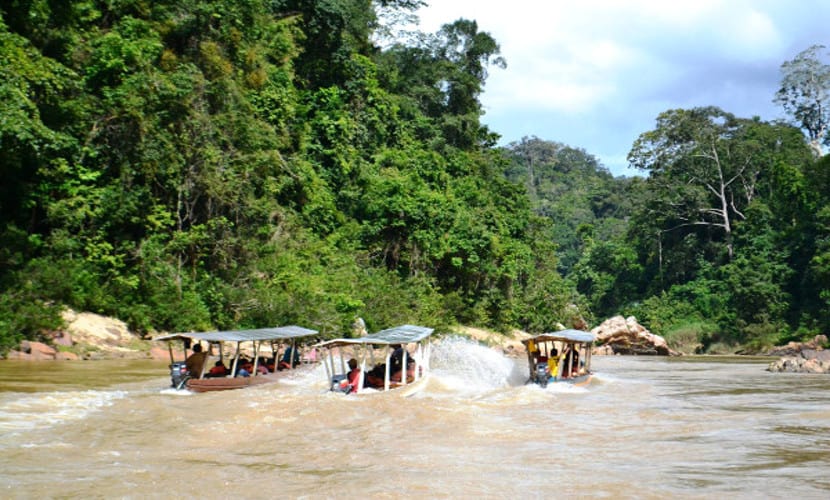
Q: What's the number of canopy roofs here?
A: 3